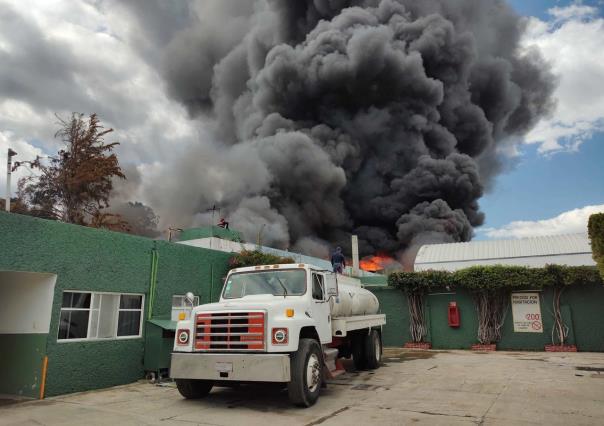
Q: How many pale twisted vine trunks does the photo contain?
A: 3